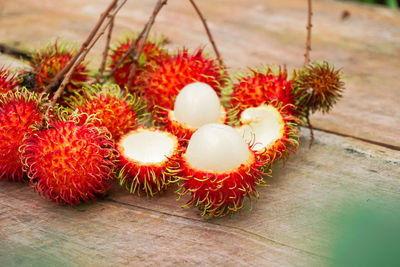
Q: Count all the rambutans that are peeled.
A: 2